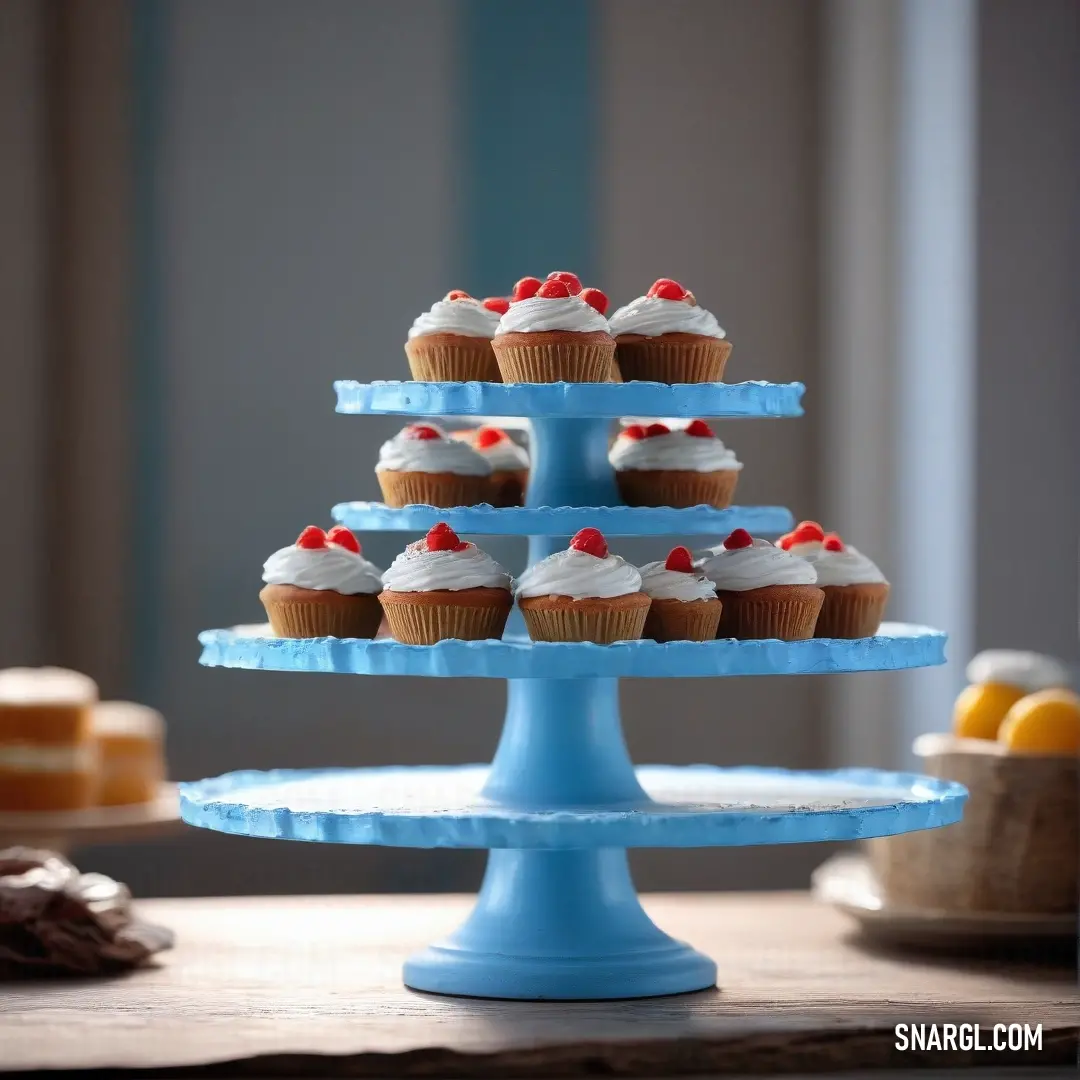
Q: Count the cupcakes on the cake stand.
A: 12